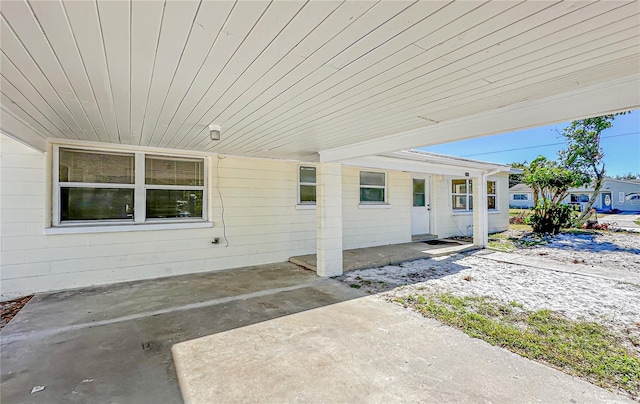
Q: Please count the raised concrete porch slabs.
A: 1